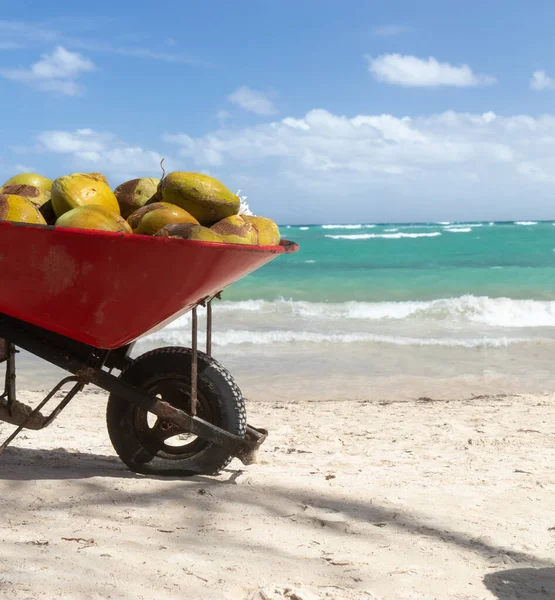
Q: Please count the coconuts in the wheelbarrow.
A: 11